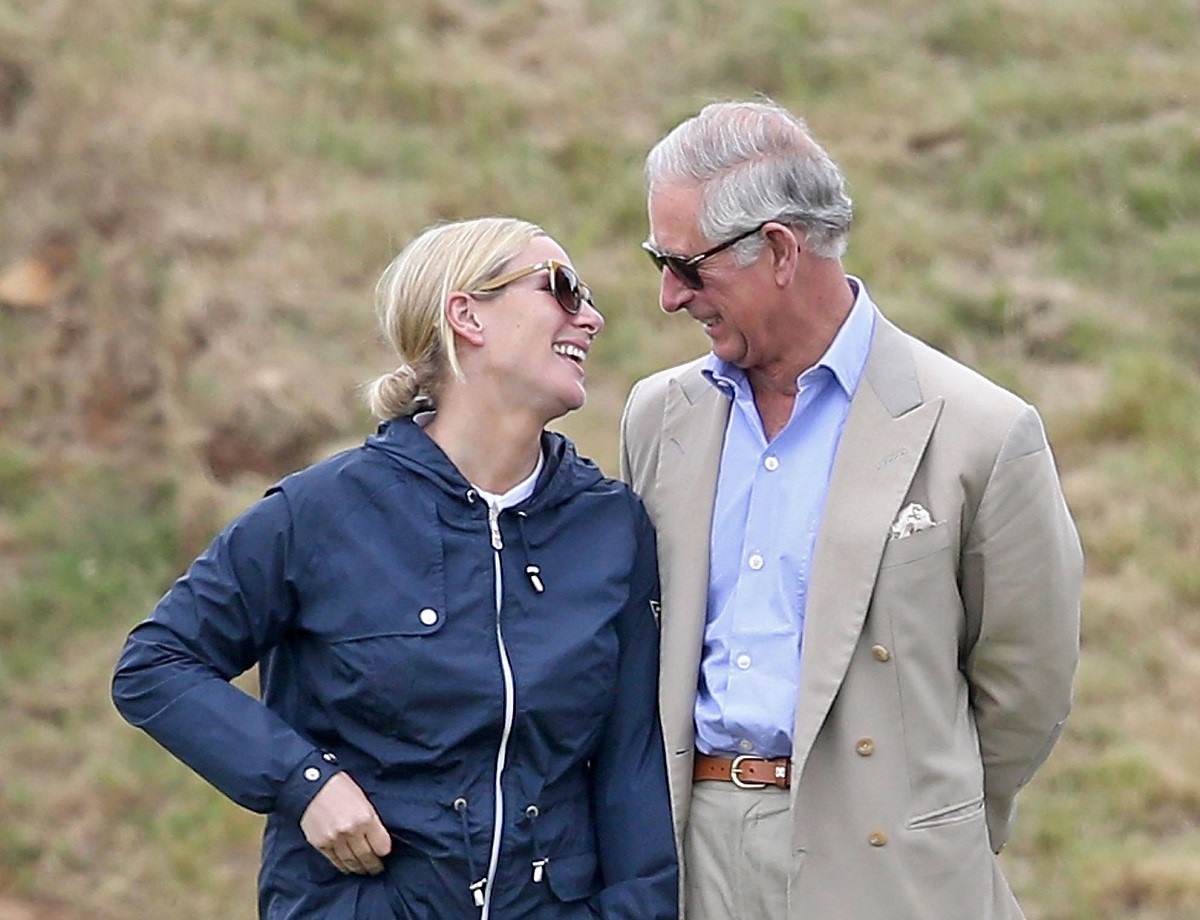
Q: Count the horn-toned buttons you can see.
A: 3